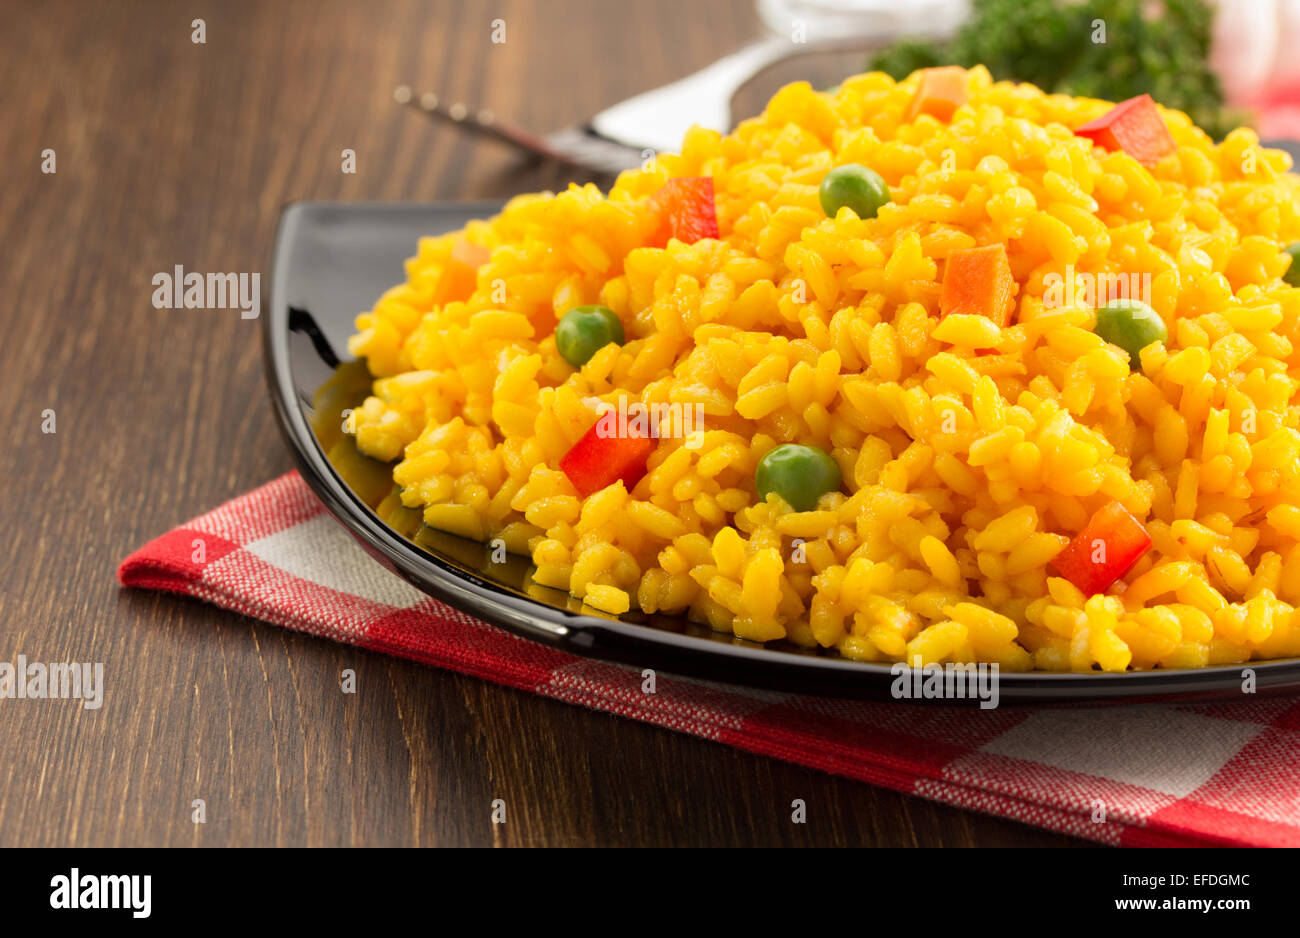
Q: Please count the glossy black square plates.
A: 1